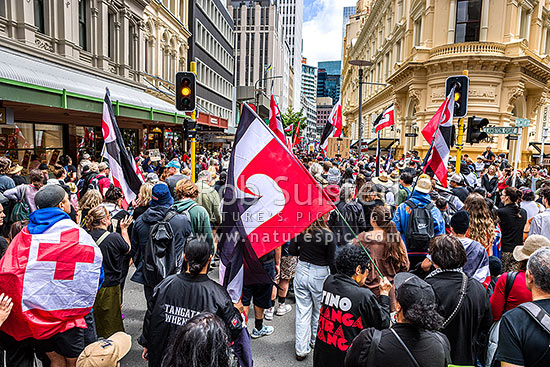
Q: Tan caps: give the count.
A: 2